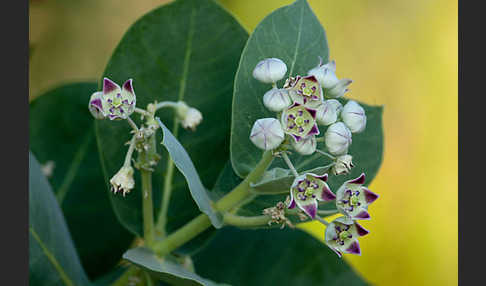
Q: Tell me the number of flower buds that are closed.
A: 7